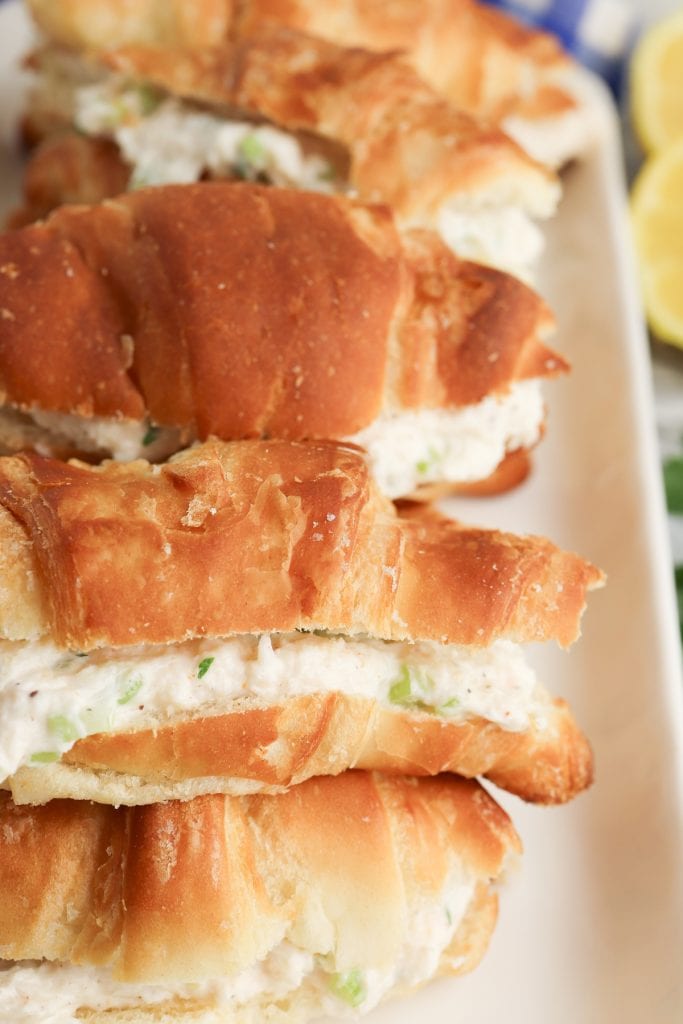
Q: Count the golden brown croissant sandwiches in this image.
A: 5